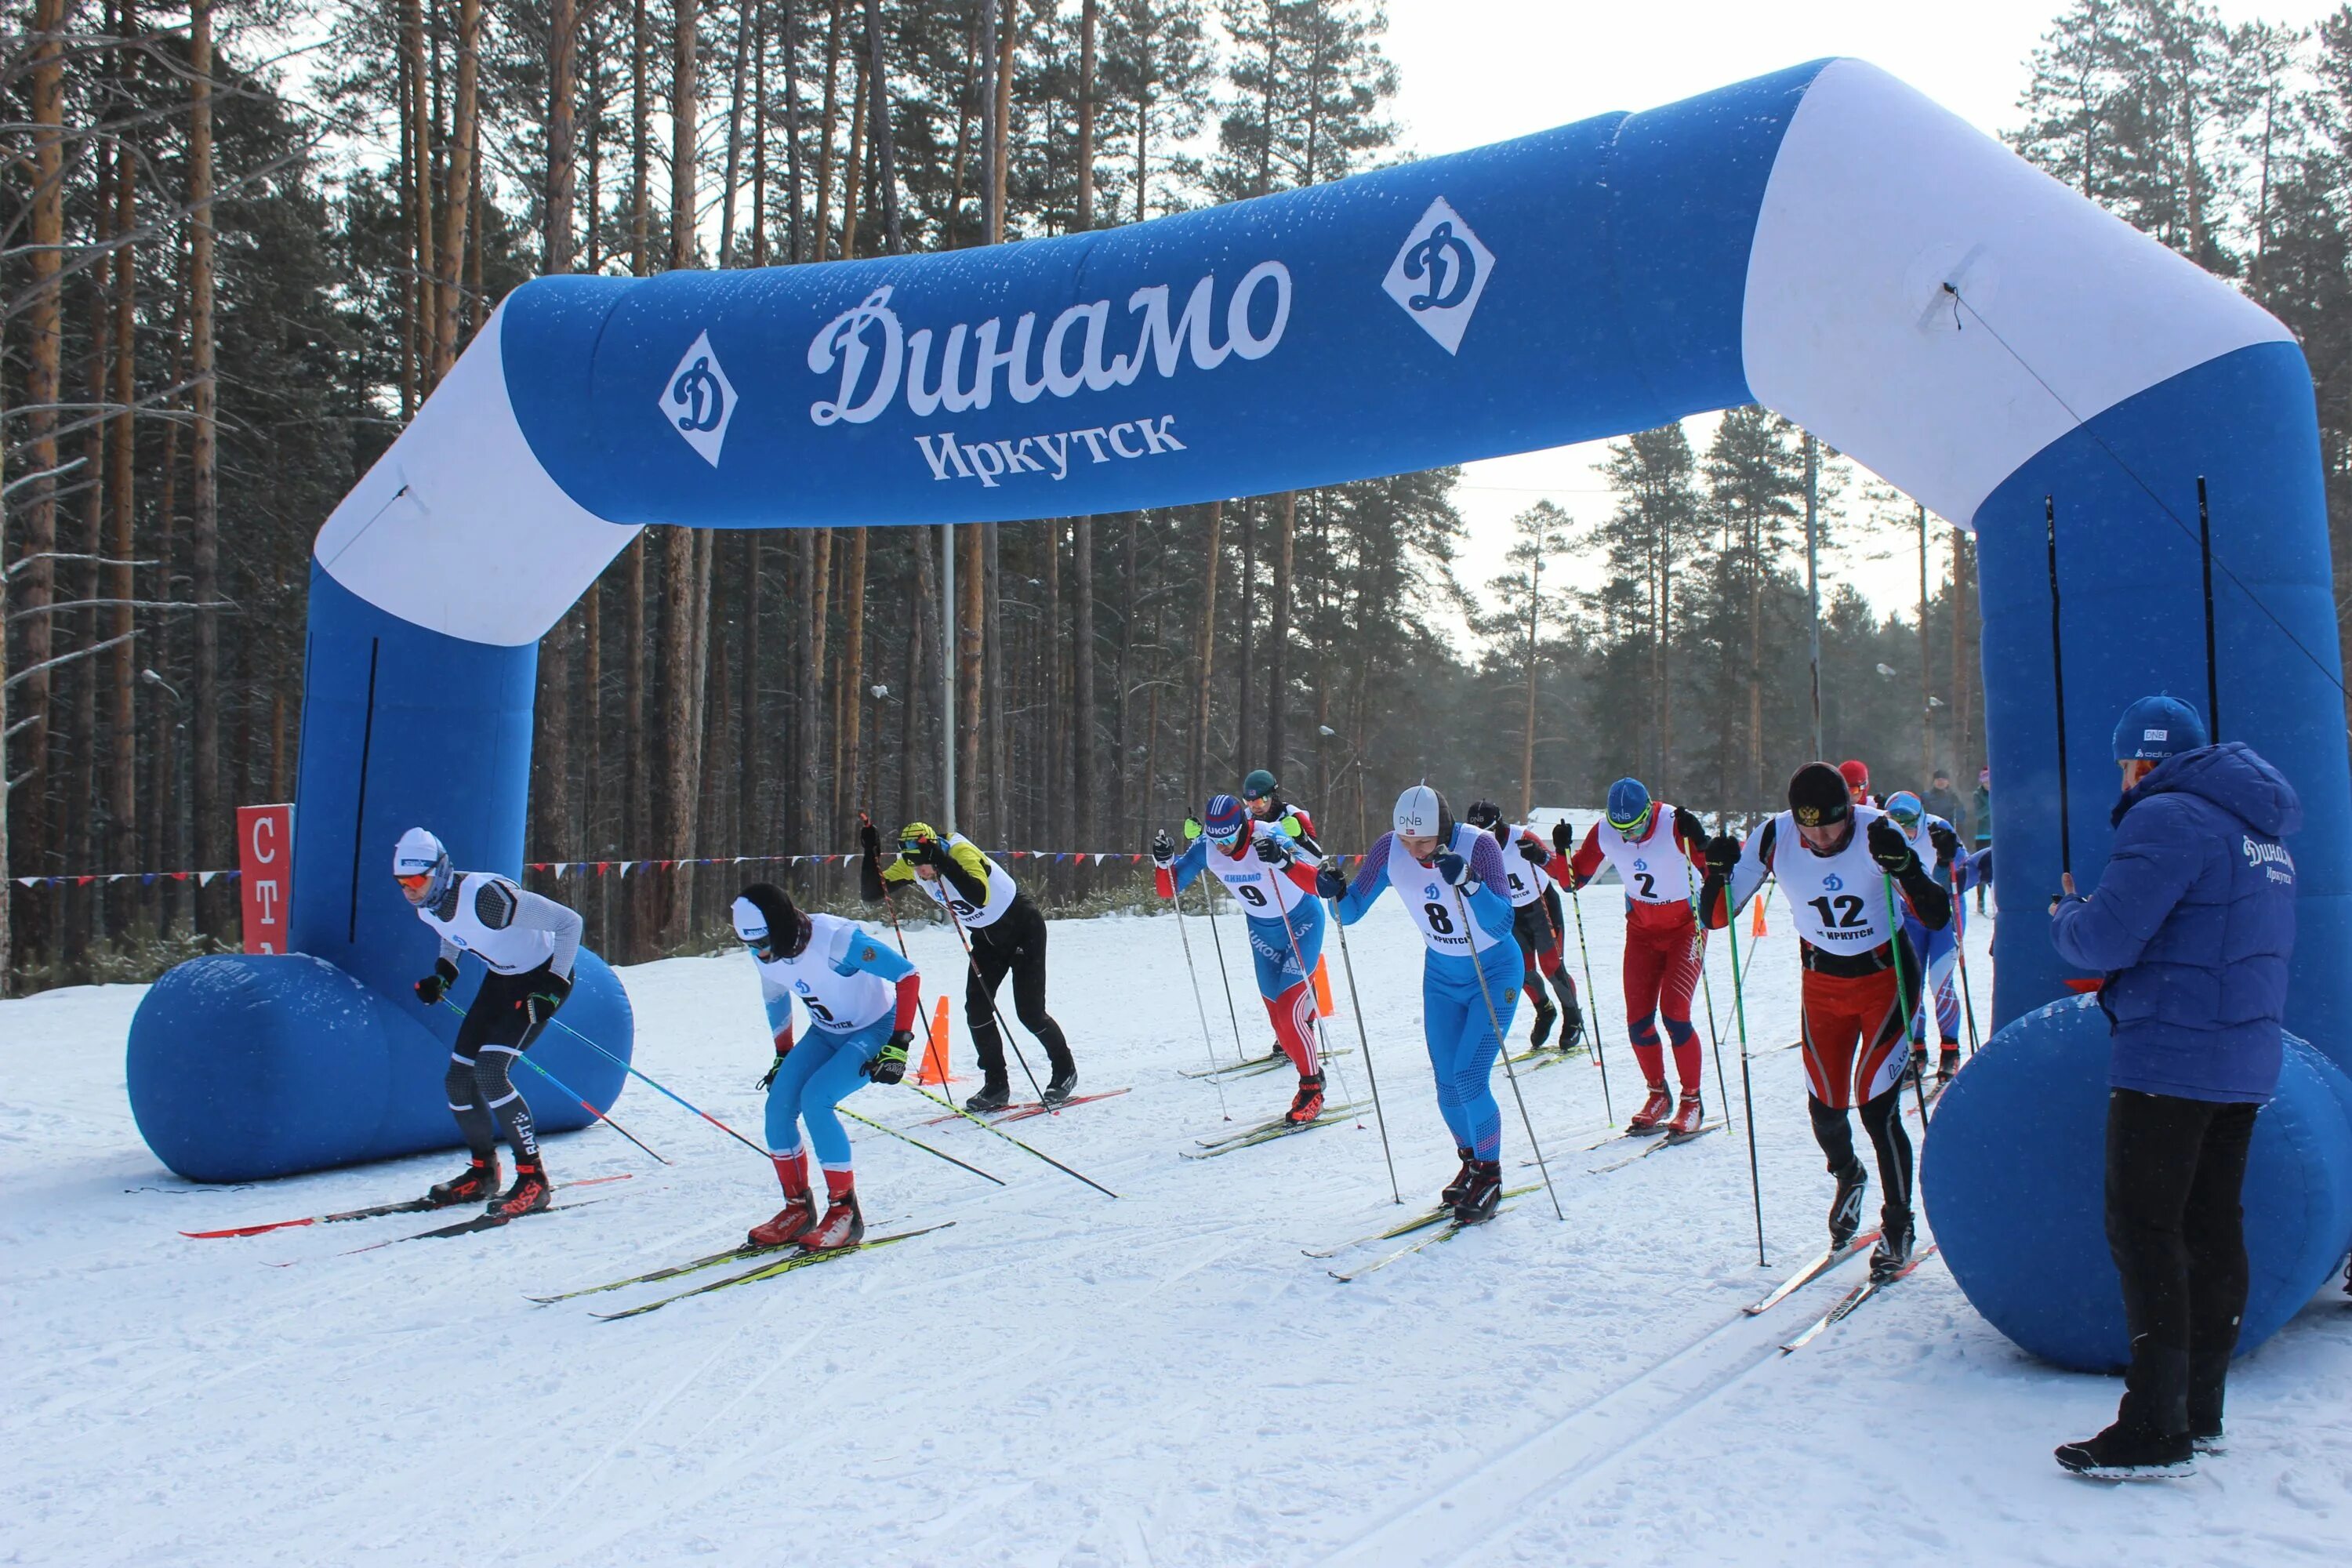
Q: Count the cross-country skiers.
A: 11